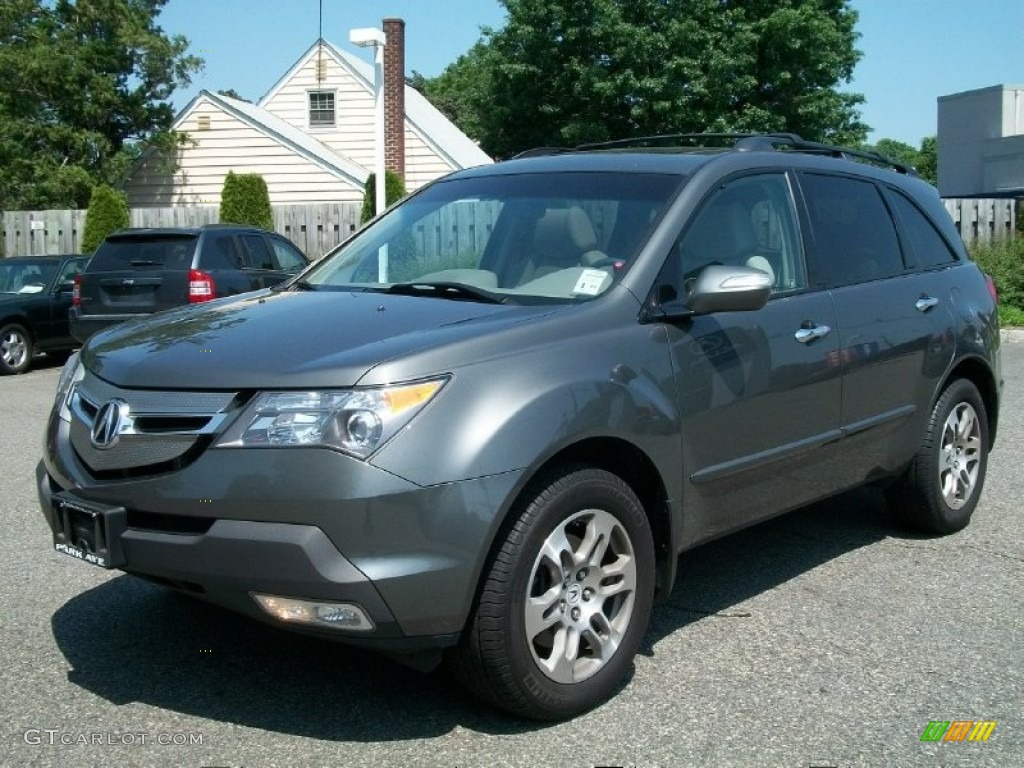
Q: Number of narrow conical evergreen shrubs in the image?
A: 3